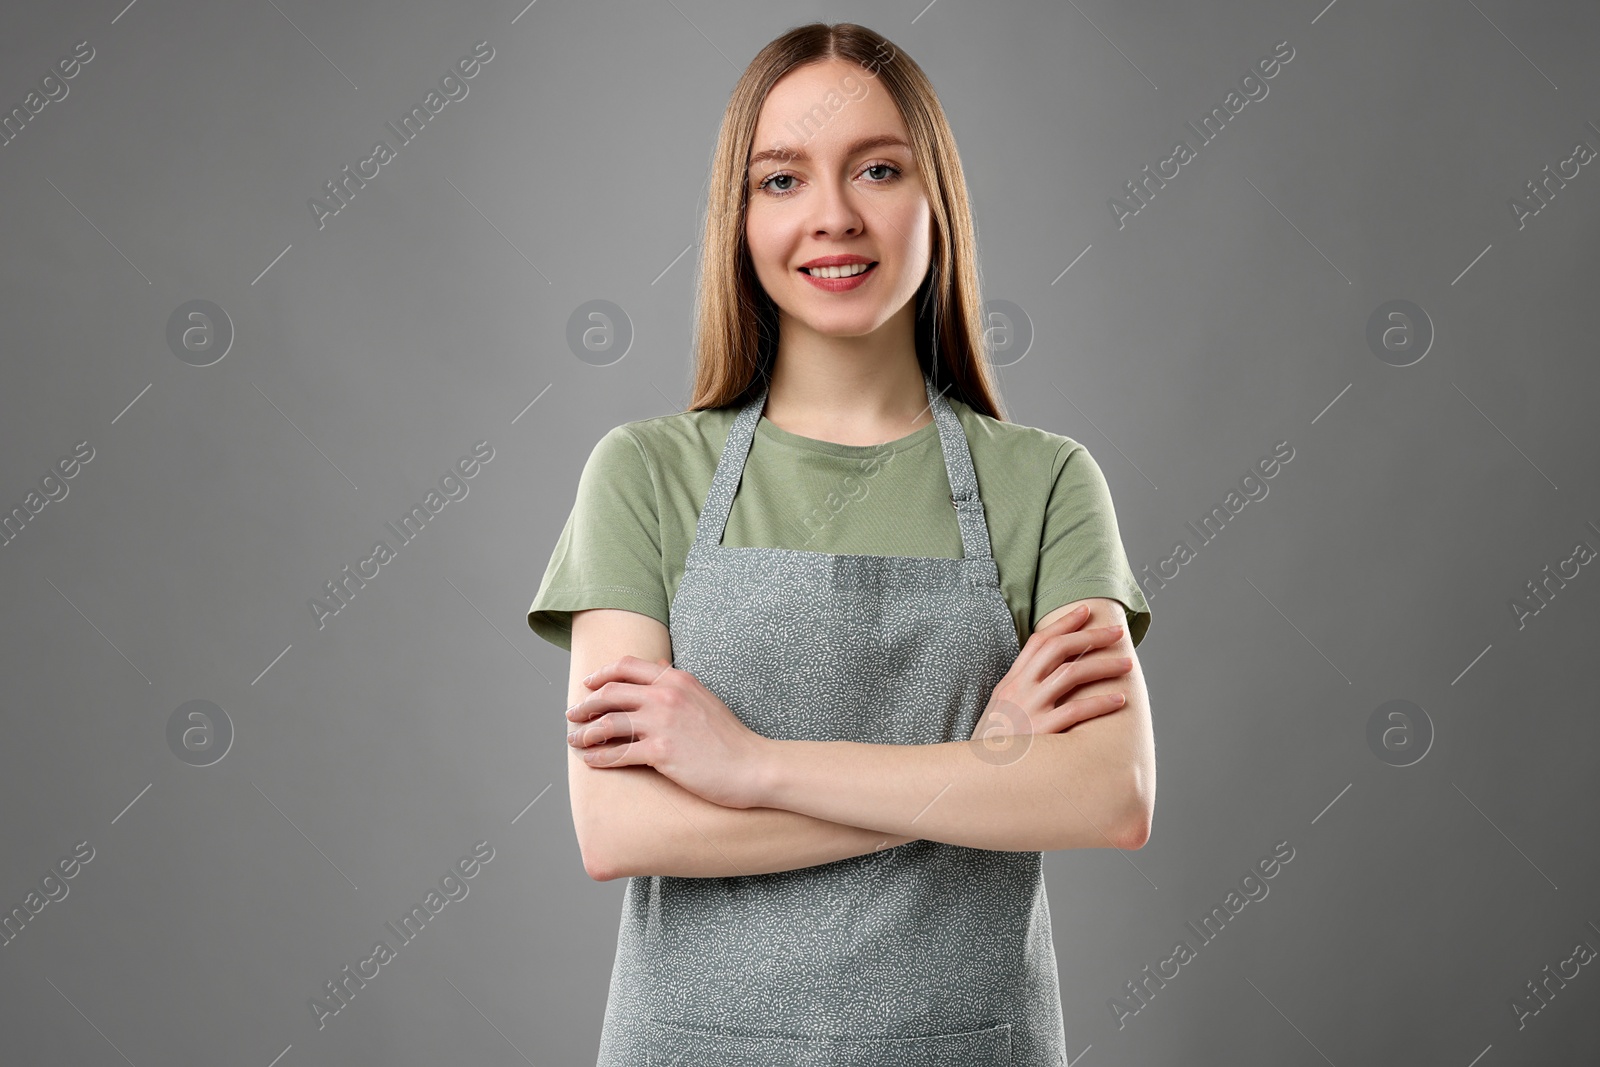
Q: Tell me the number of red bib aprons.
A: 0